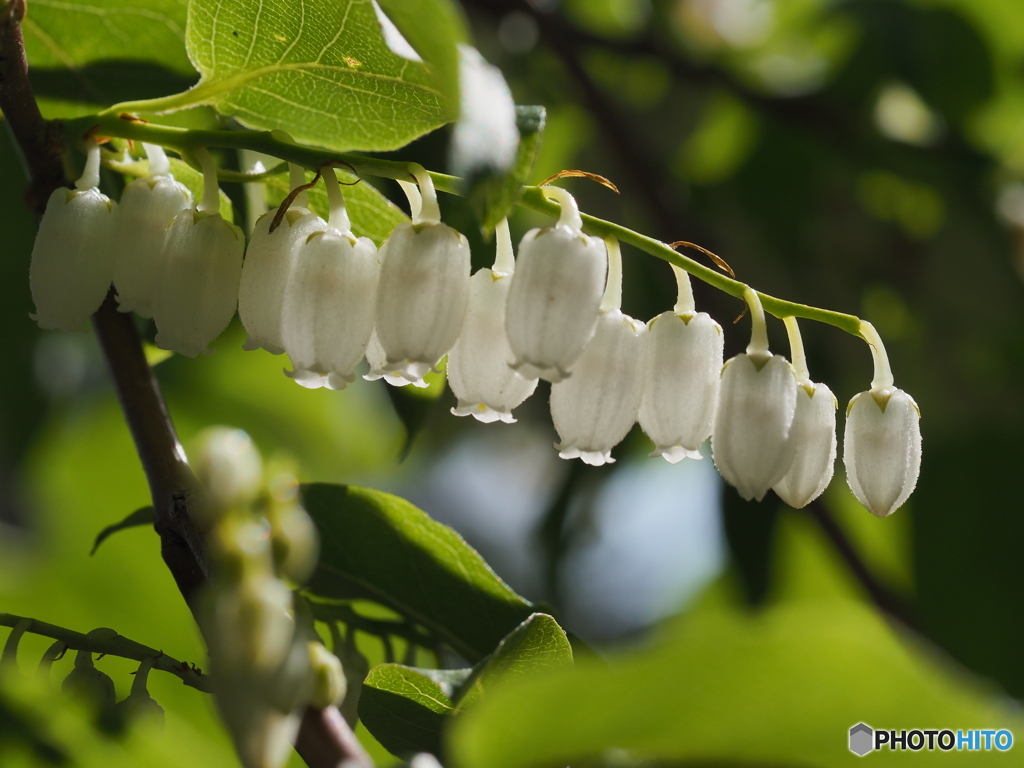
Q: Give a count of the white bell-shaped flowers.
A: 14